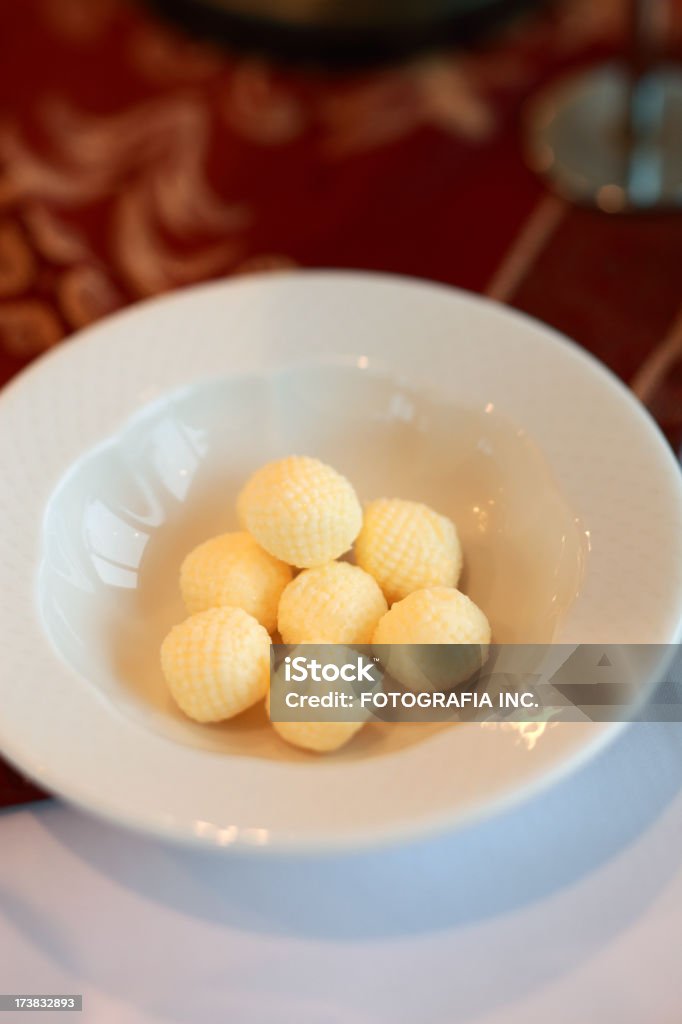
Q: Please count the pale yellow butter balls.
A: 7